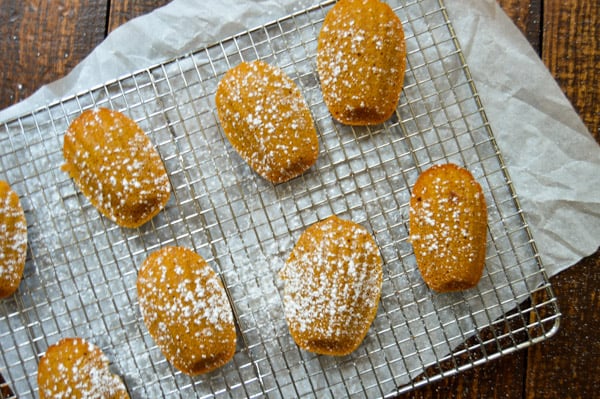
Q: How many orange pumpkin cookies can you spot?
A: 8